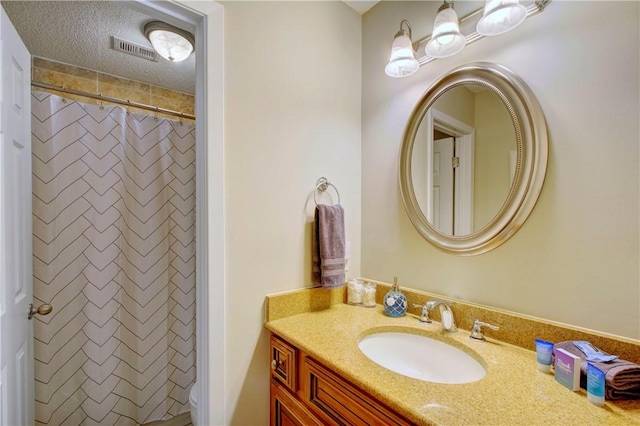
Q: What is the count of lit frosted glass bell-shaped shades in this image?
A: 3